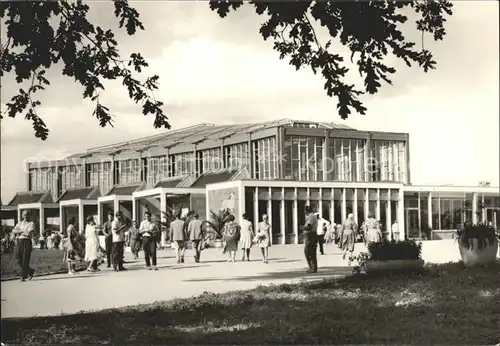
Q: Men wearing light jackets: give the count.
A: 2